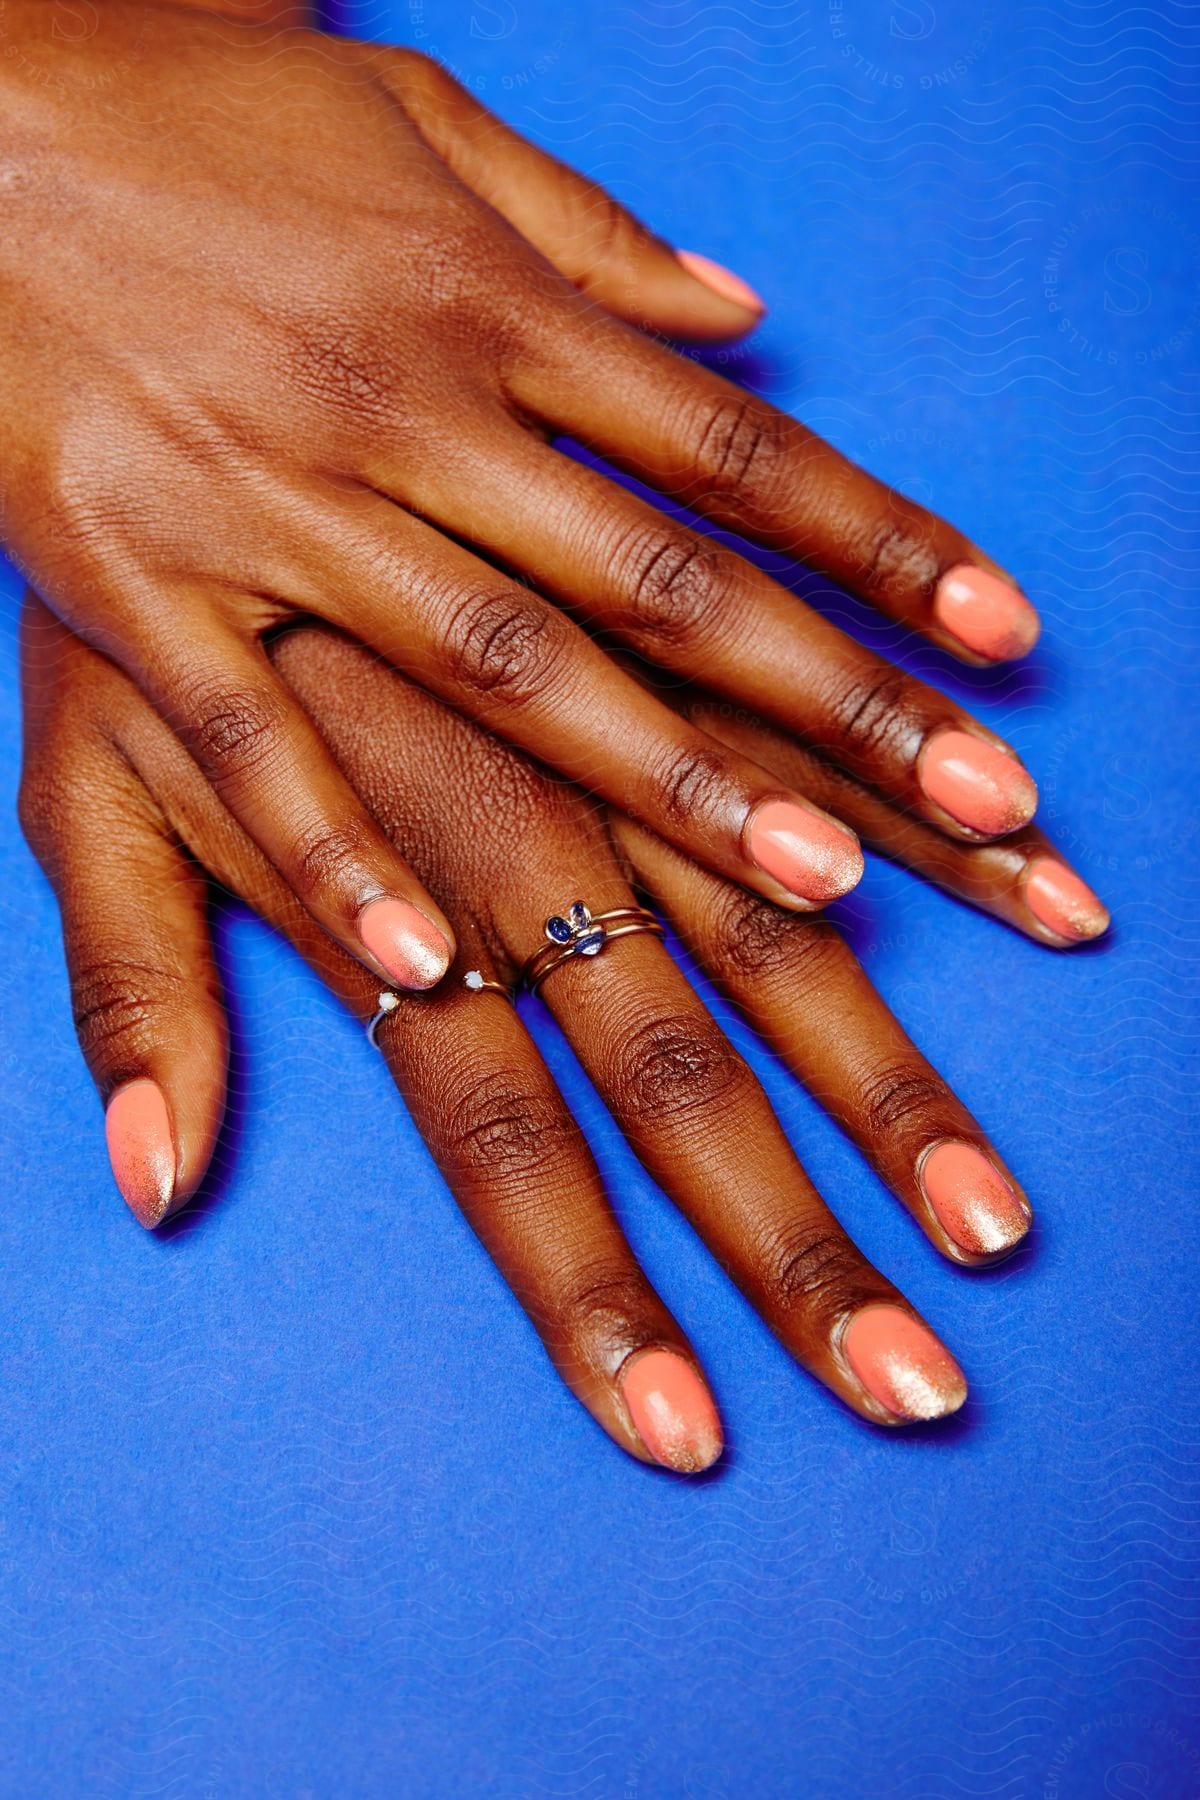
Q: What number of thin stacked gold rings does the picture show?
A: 2